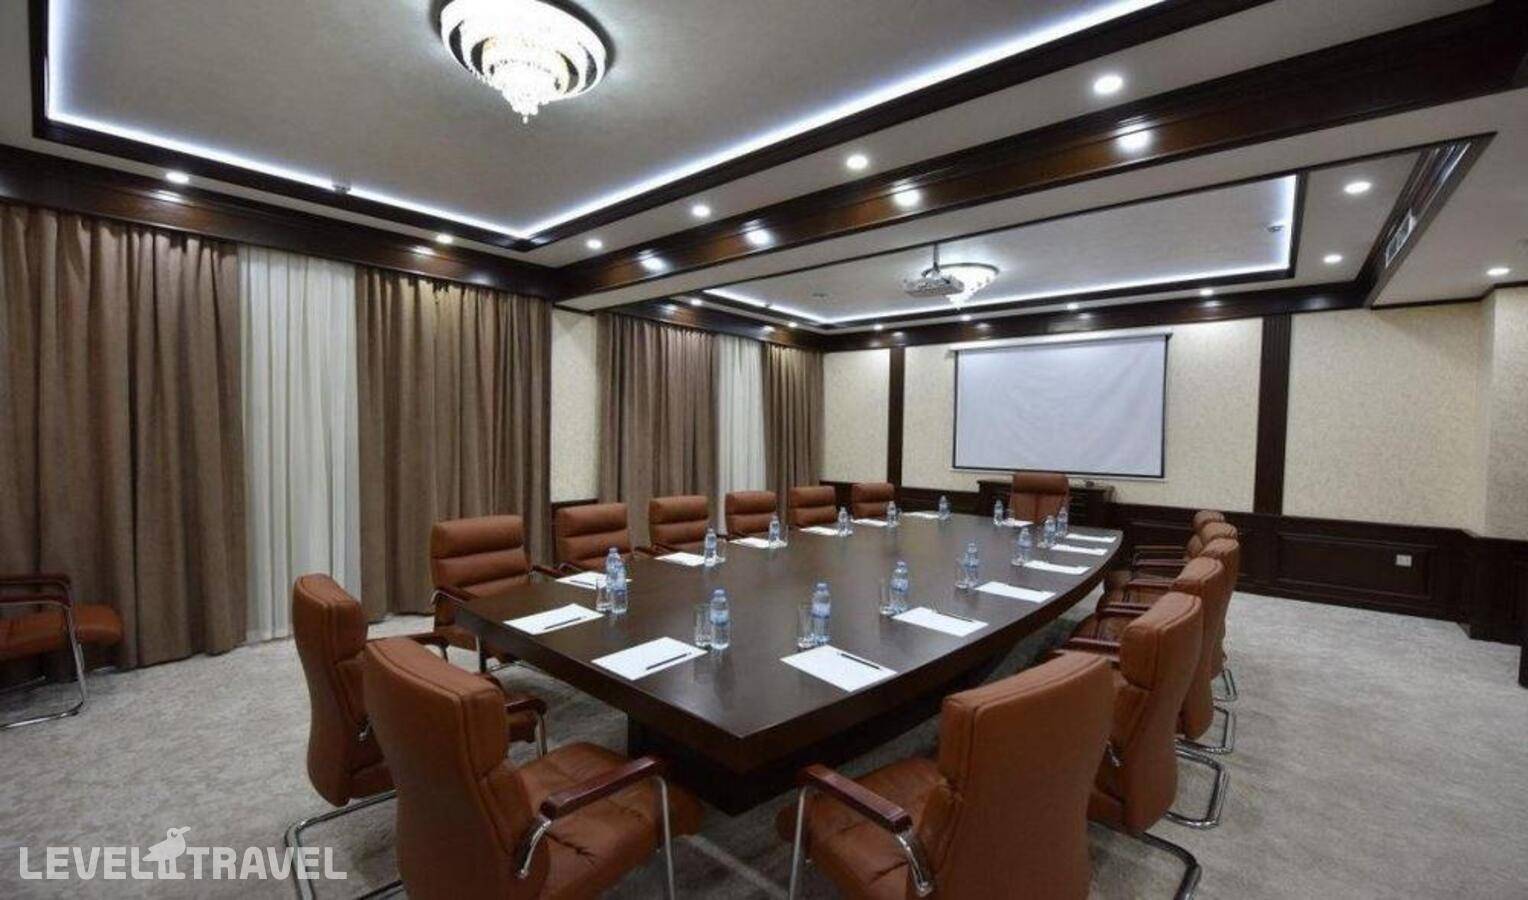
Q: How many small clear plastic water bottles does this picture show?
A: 15